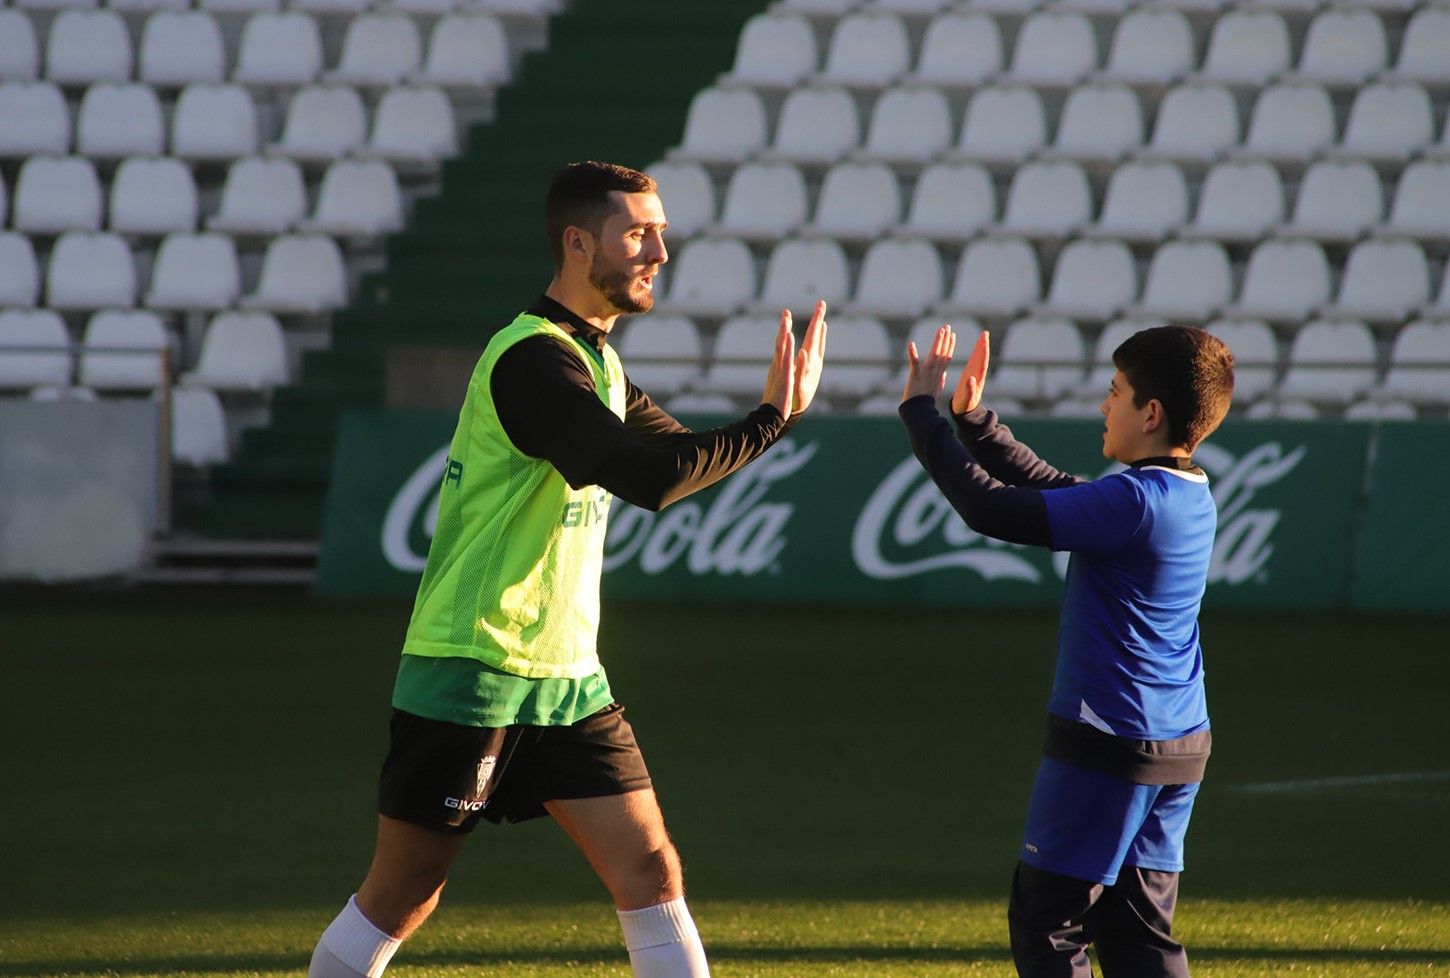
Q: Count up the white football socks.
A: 2